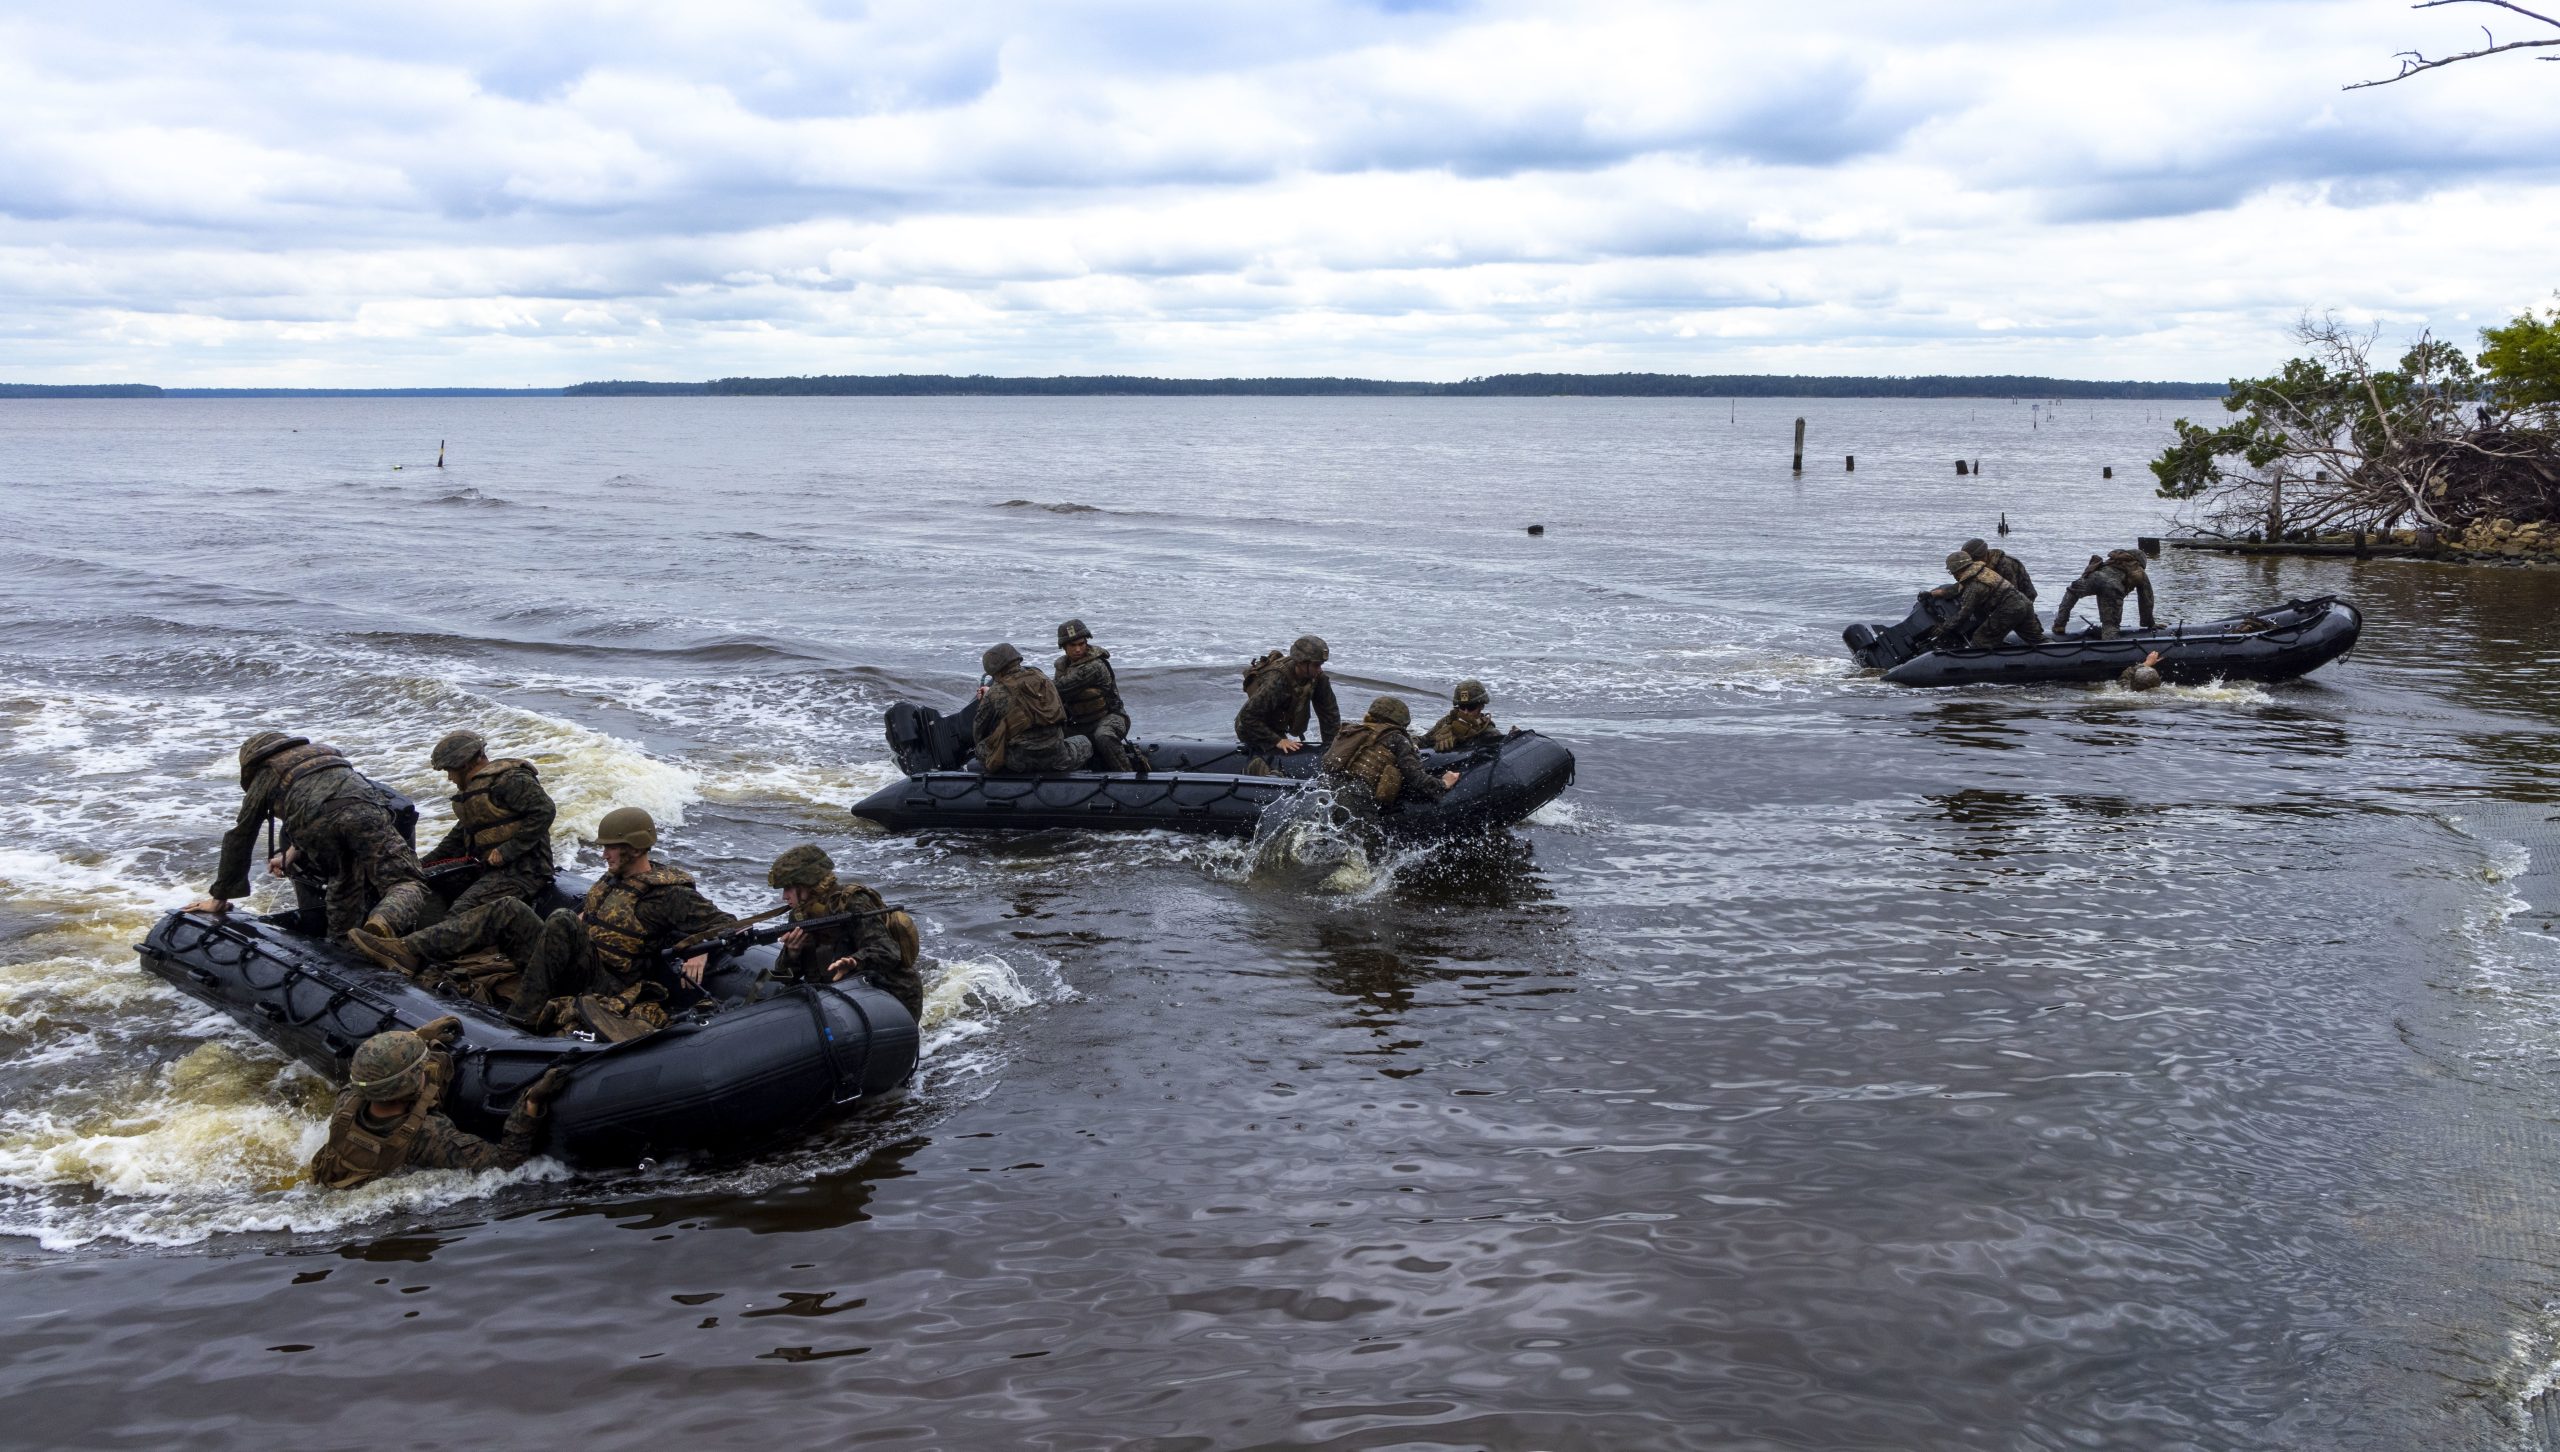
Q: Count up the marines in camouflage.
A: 14